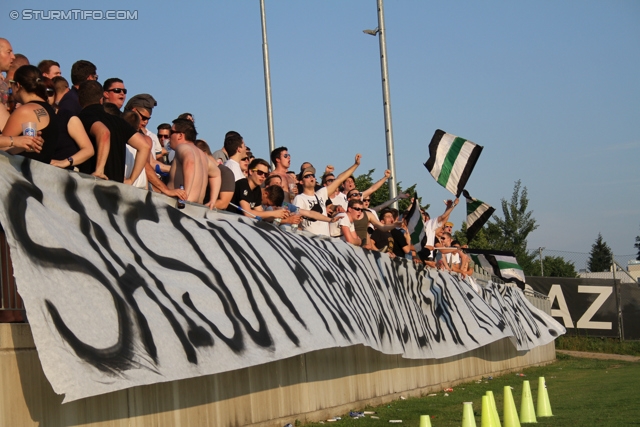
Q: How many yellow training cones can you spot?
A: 7